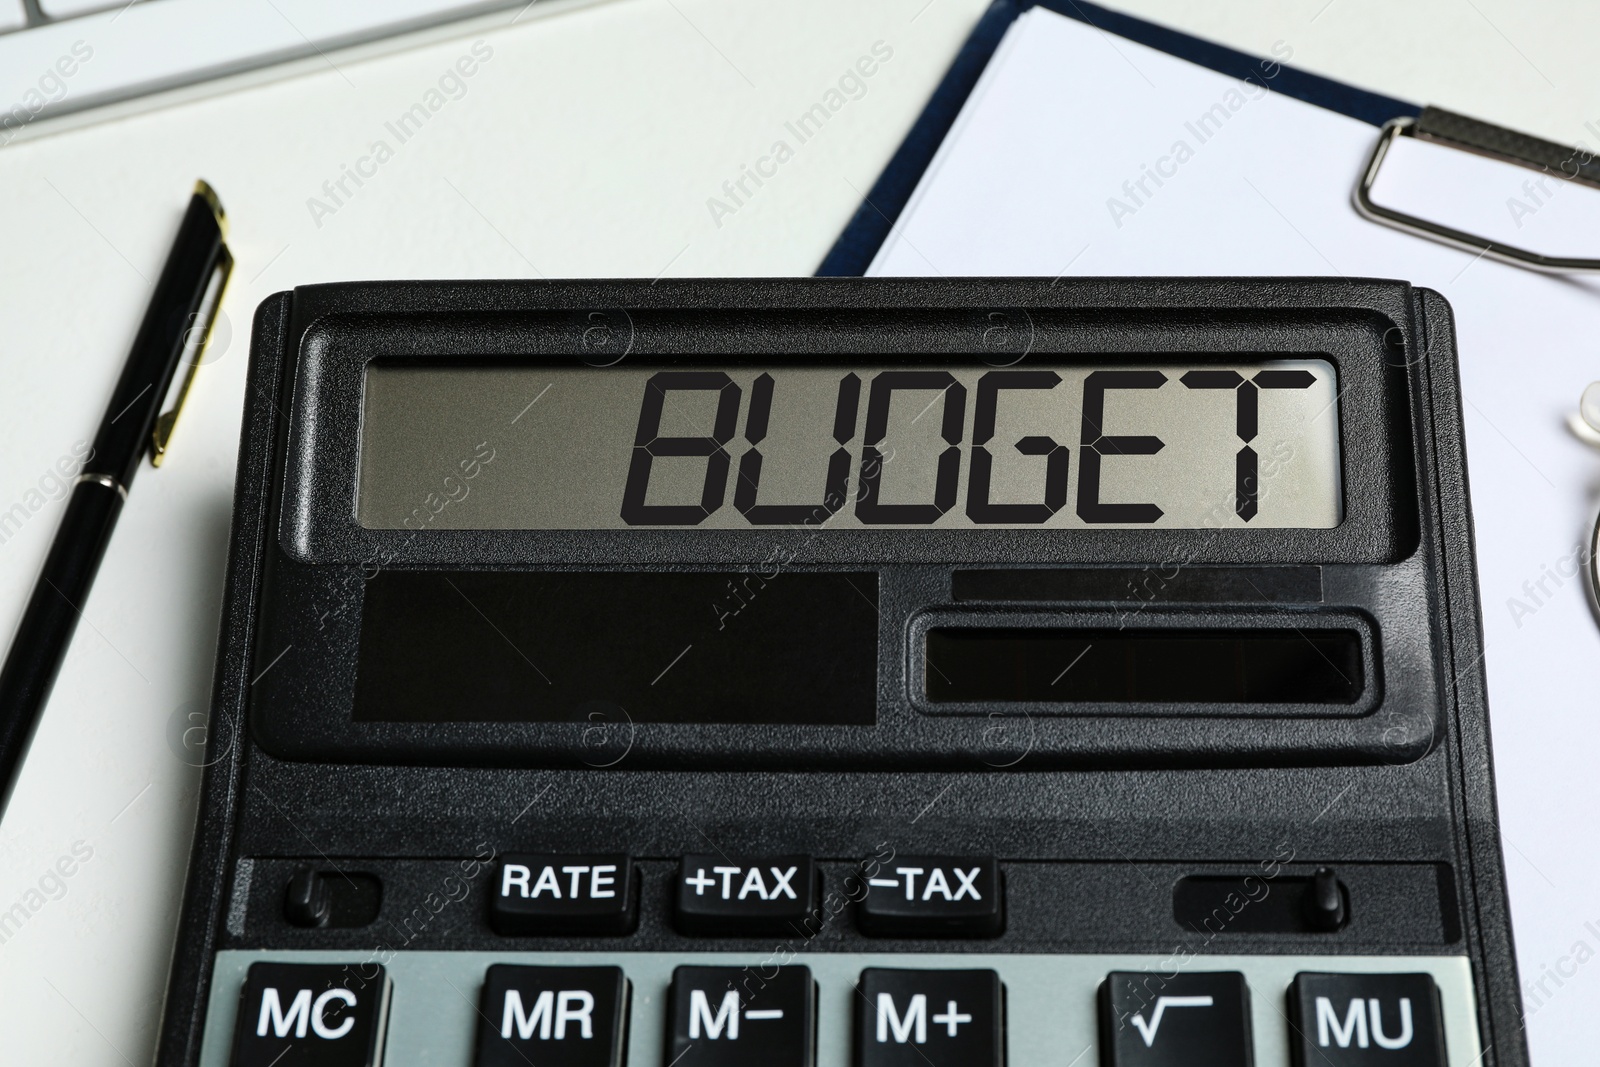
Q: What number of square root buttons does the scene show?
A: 1